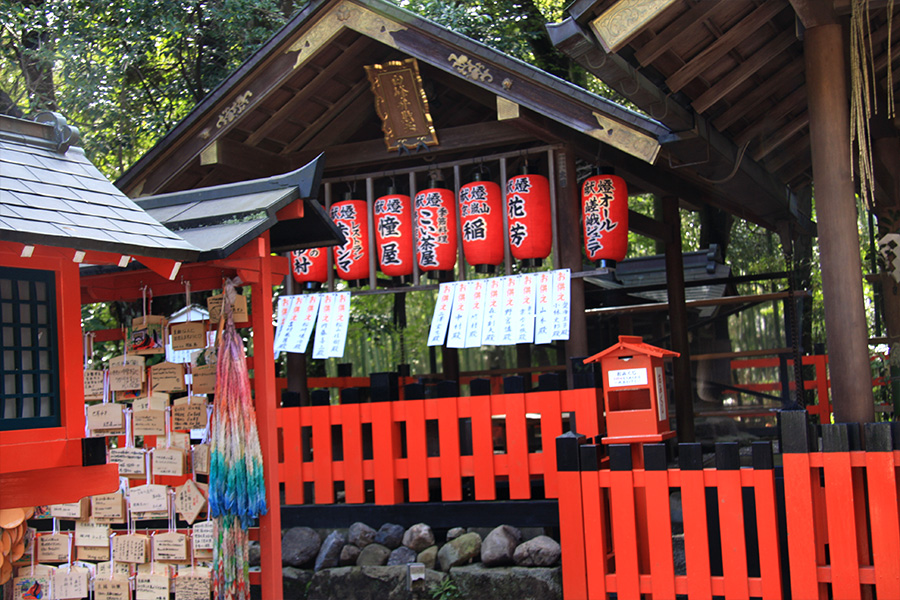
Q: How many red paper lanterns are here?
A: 7